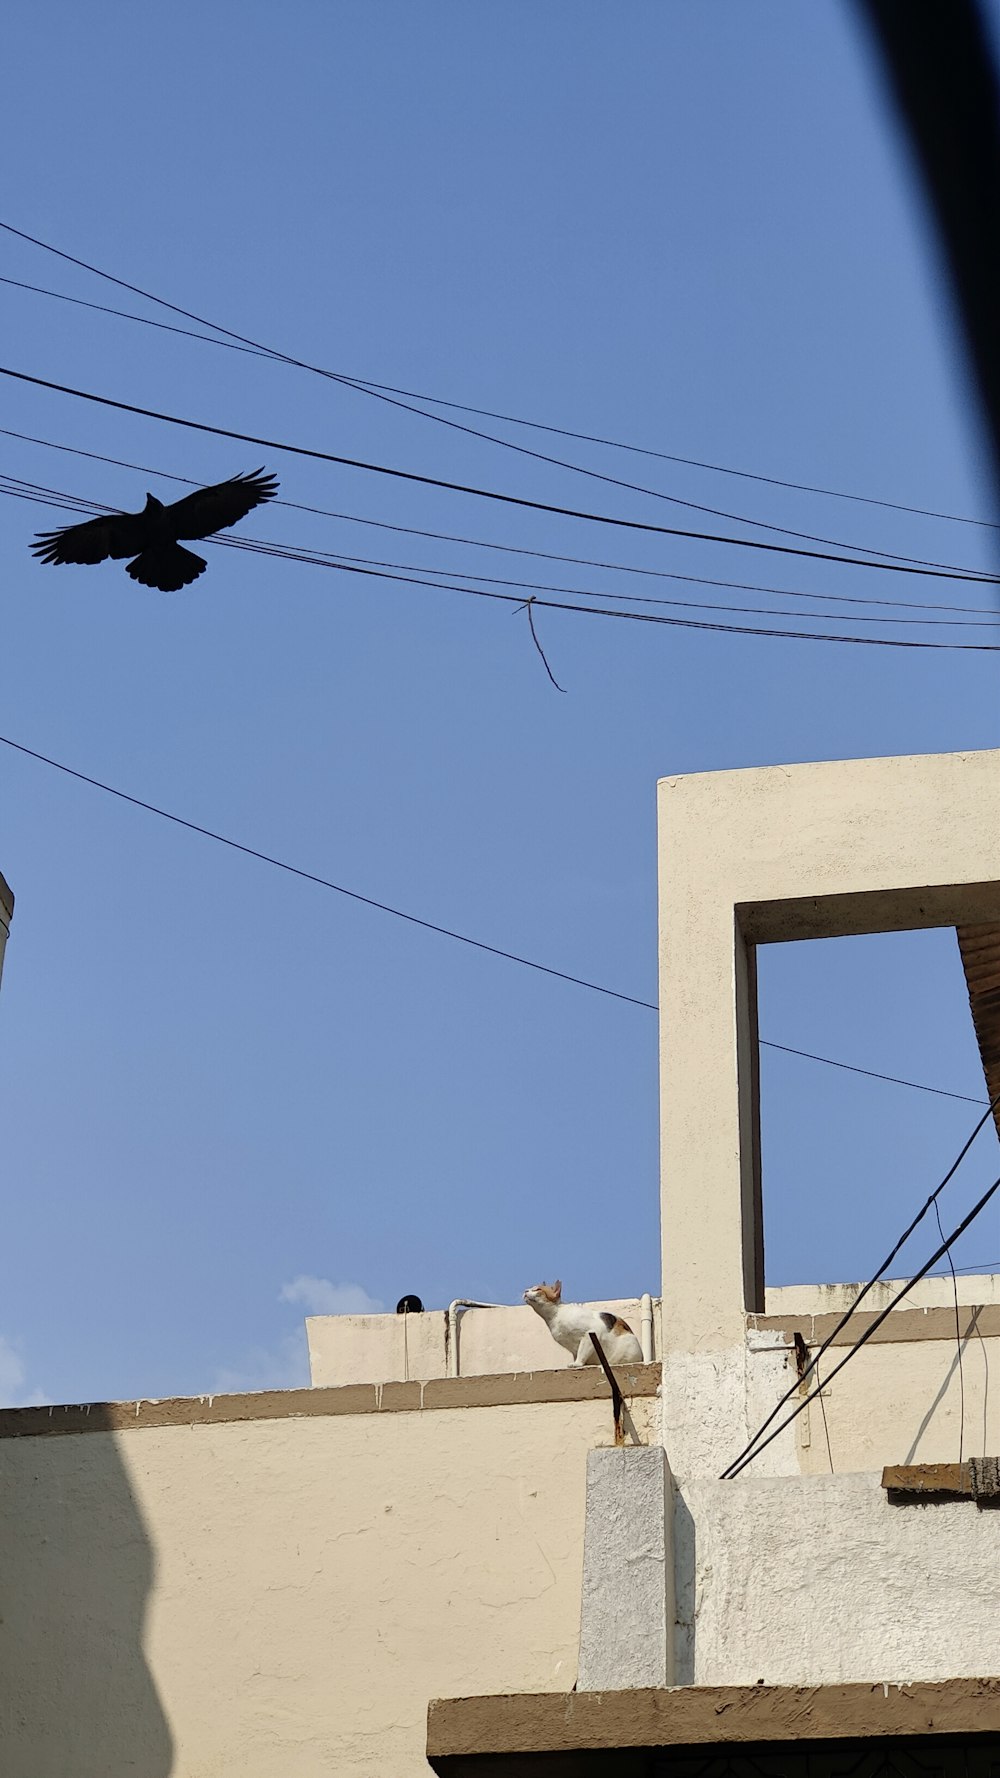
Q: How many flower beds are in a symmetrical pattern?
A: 0